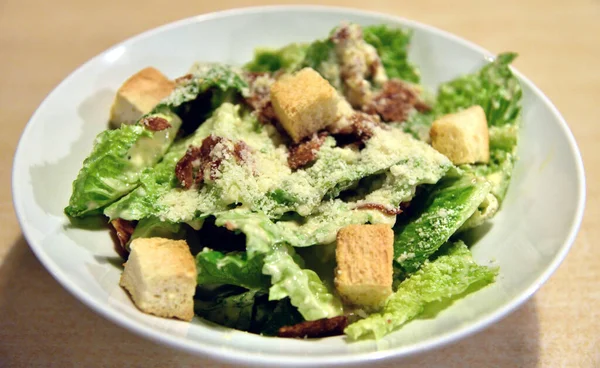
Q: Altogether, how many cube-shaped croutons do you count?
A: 5